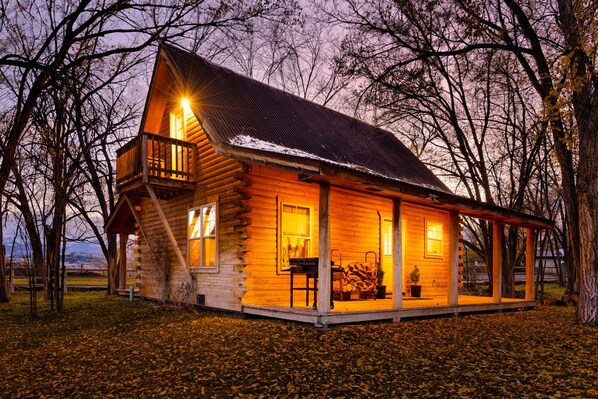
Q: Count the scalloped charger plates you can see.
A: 0